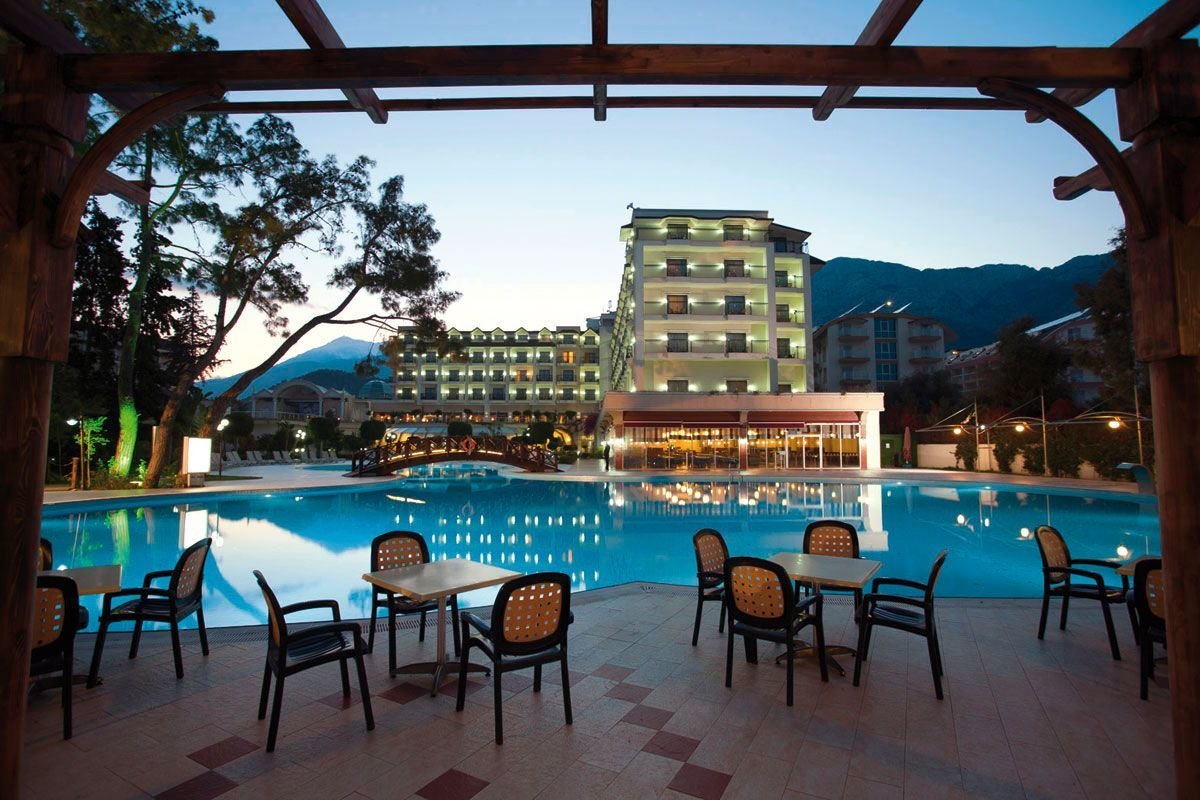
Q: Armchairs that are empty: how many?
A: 12